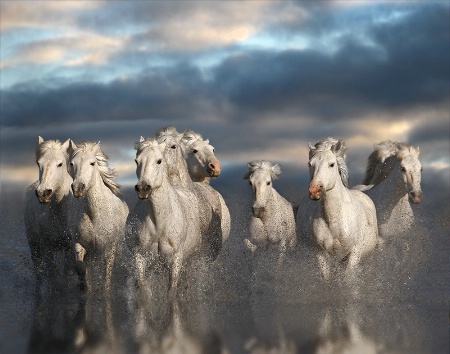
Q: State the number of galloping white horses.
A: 8